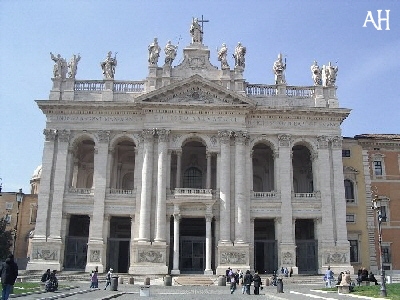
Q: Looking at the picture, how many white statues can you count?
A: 11